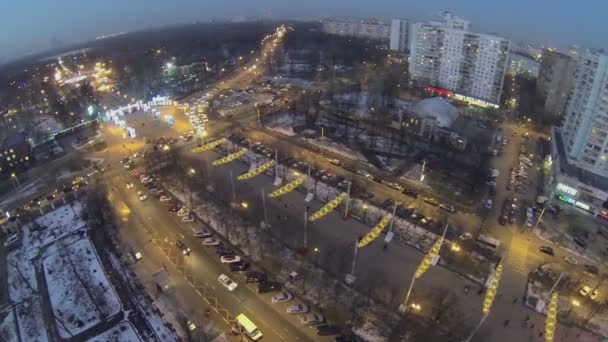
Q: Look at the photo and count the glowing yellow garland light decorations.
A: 9